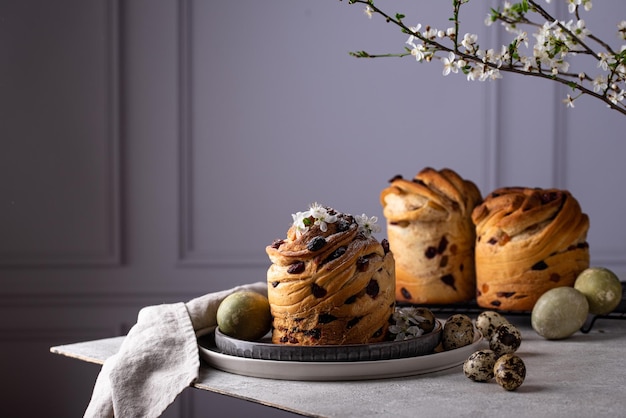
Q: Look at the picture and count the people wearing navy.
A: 0